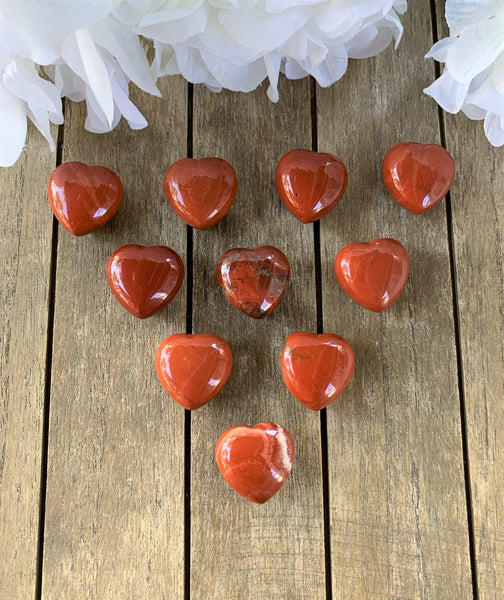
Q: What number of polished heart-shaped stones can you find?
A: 10